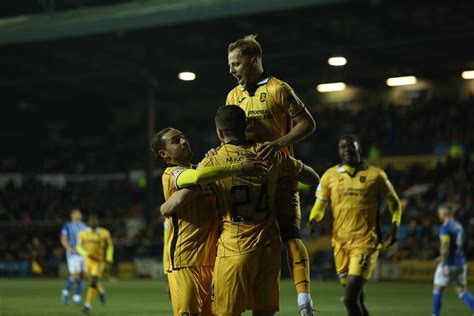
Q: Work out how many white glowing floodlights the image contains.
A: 5